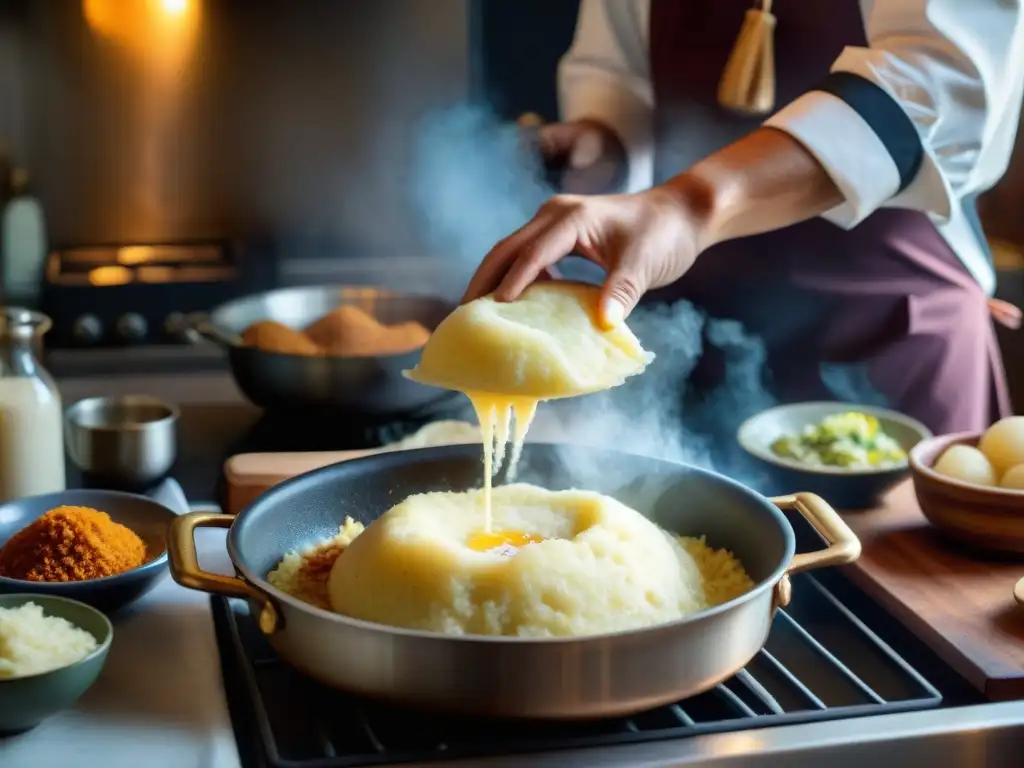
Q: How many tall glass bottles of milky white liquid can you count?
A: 1